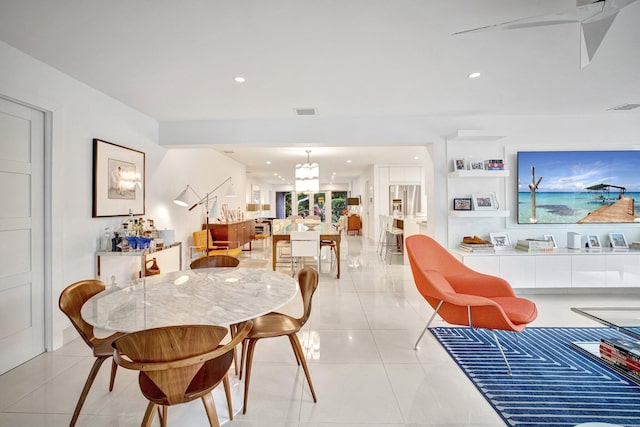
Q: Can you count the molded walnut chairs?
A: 4